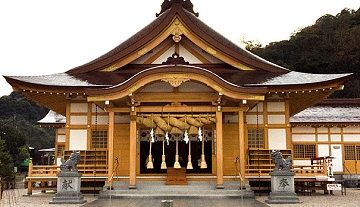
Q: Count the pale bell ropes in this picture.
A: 5